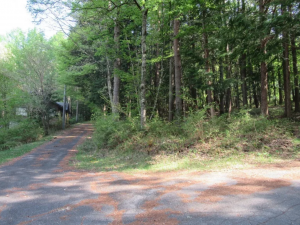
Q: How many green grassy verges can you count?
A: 2